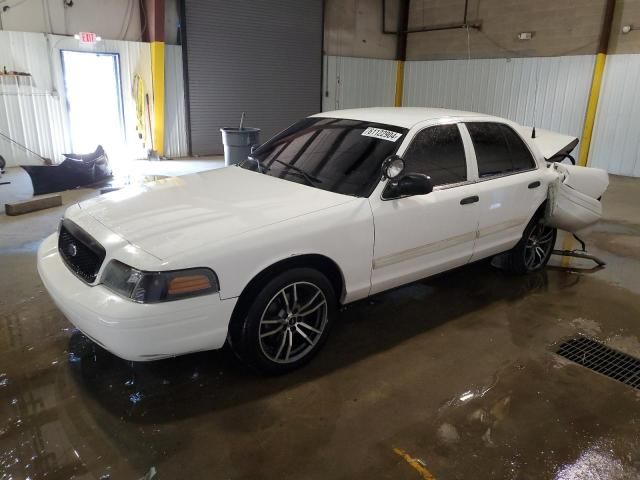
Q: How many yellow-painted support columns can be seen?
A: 3